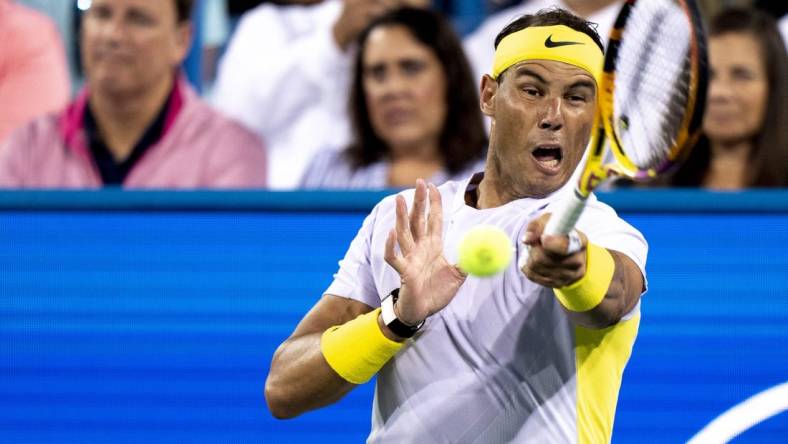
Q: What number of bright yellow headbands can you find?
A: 1